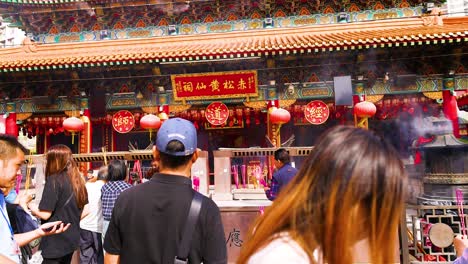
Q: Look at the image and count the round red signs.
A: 3